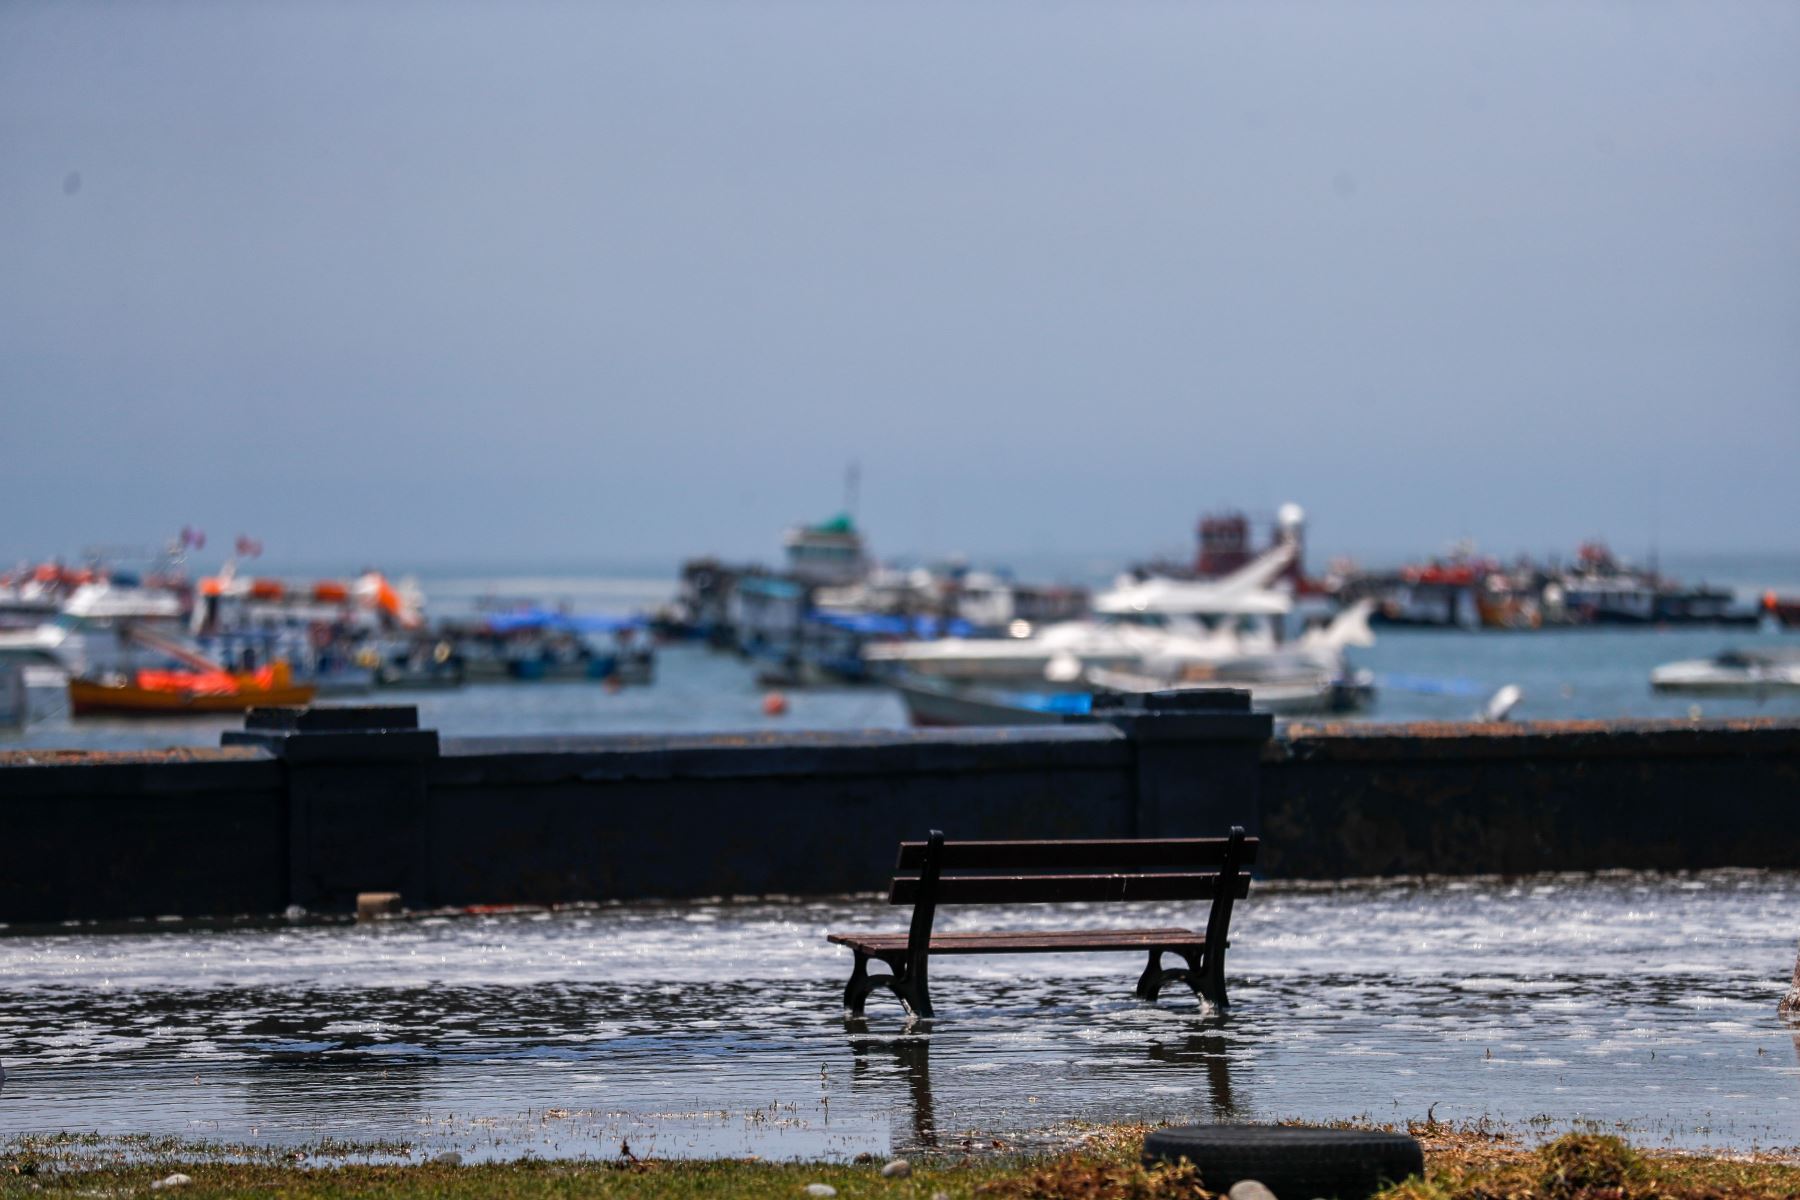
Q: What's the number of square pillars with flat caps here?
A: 2